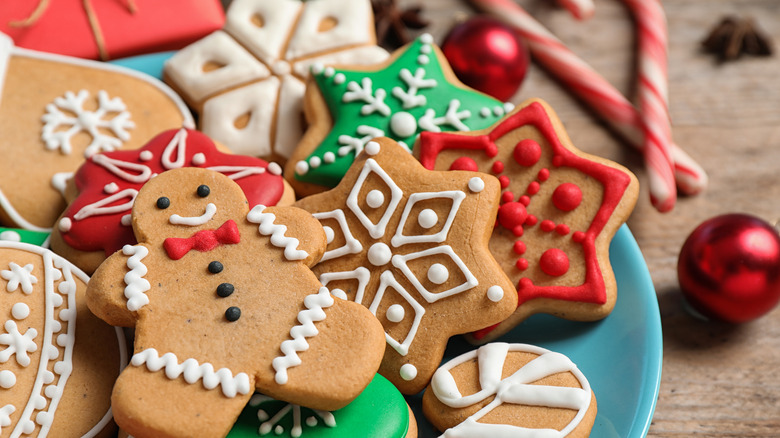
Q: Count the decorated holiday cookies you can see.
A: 11